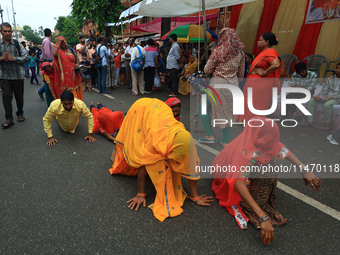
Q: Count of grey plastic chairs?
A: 3